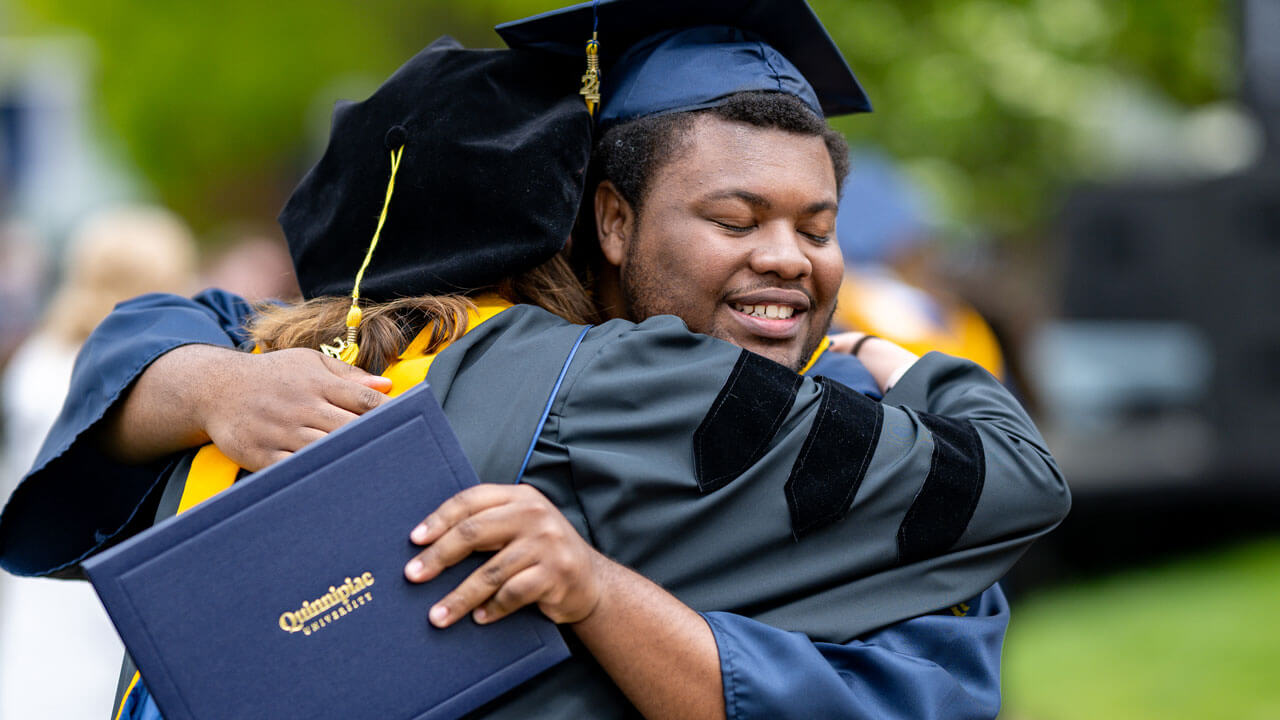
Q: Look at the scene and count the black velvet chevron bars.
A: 3